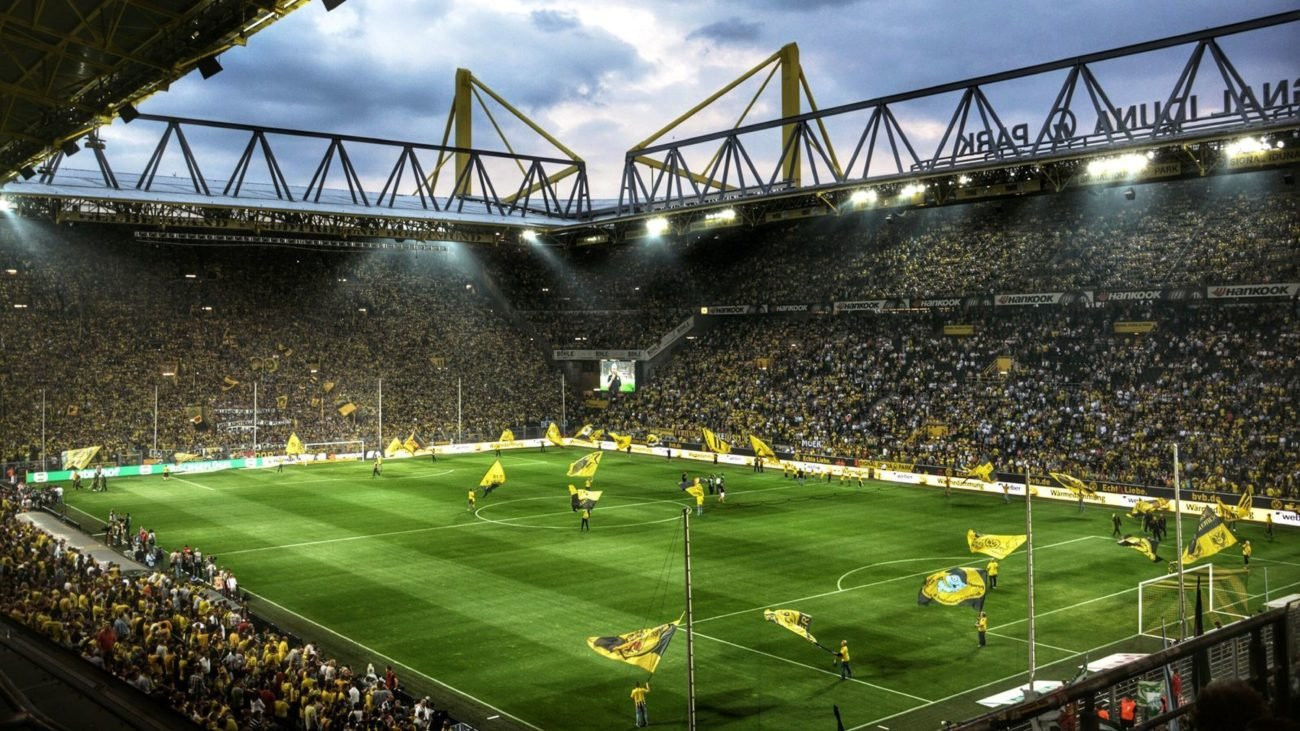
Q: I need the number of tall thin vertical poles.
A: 9